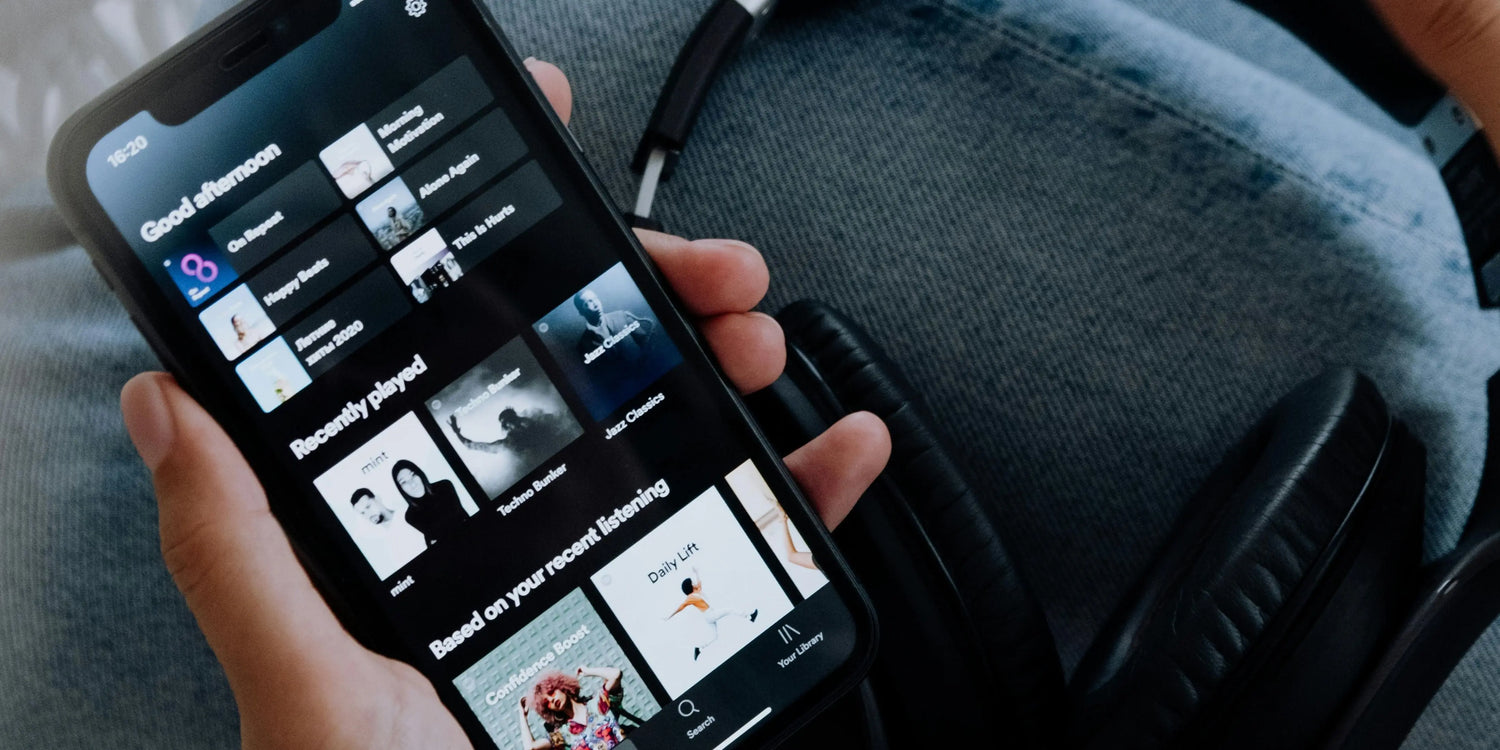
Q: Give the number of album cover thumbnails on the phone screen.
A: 12